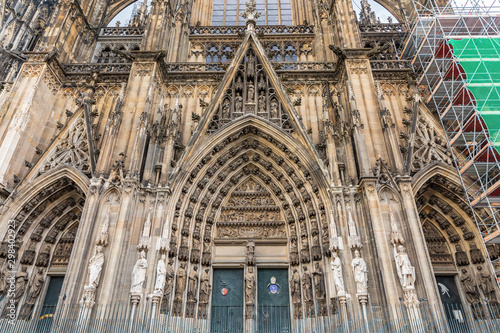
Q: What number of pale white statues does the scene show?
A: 6